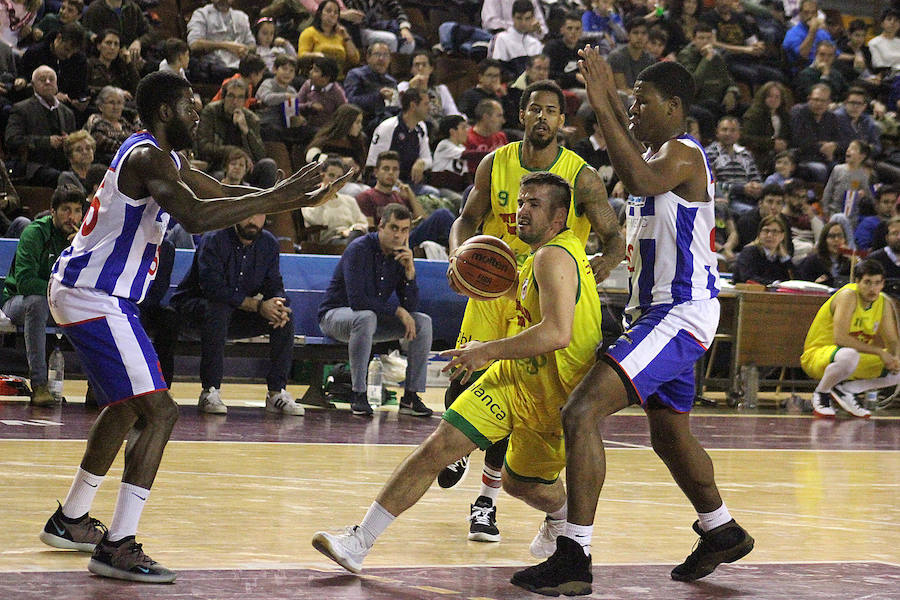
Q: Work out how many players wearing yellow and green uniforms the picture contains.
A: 3